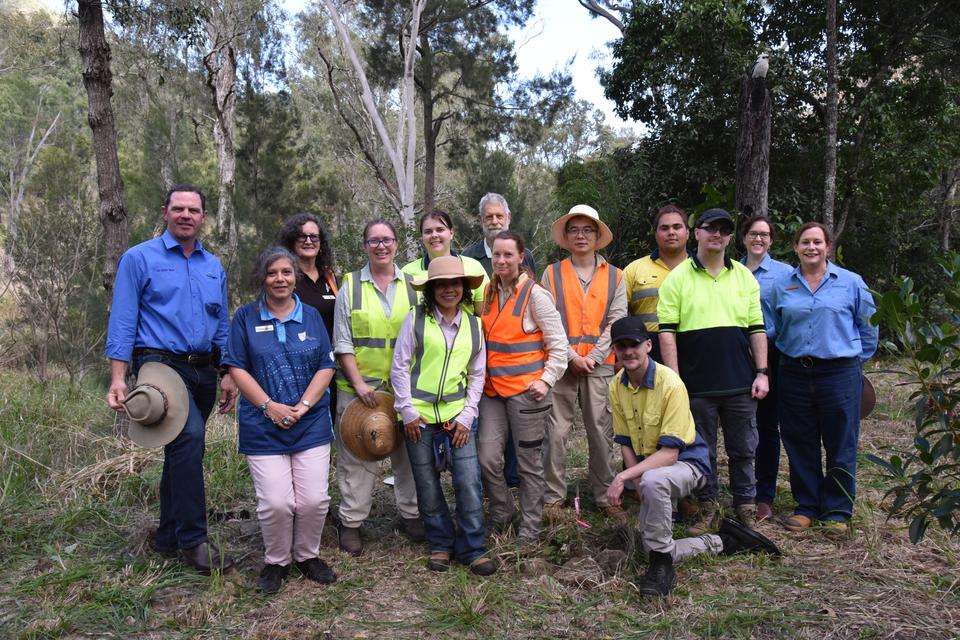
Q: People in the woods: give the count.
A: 14